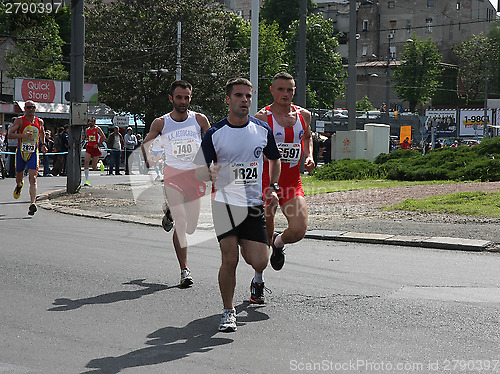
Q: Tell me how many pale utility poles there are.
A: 2